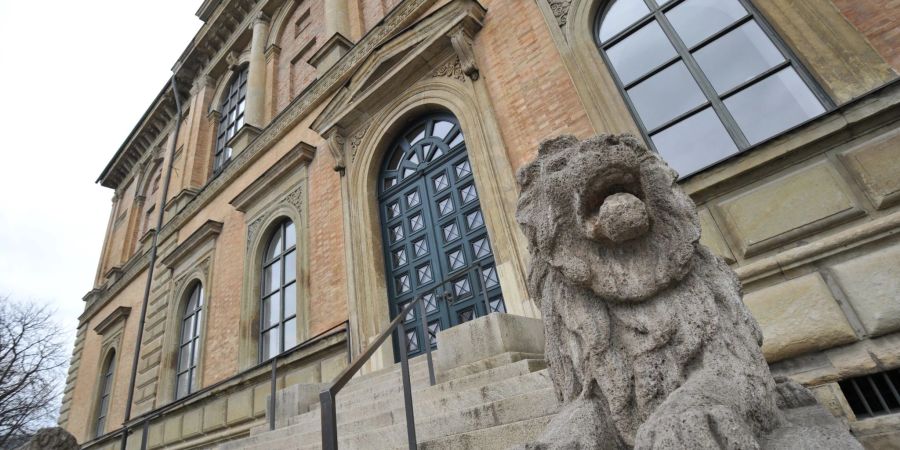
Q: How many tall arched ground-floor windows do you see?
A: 4